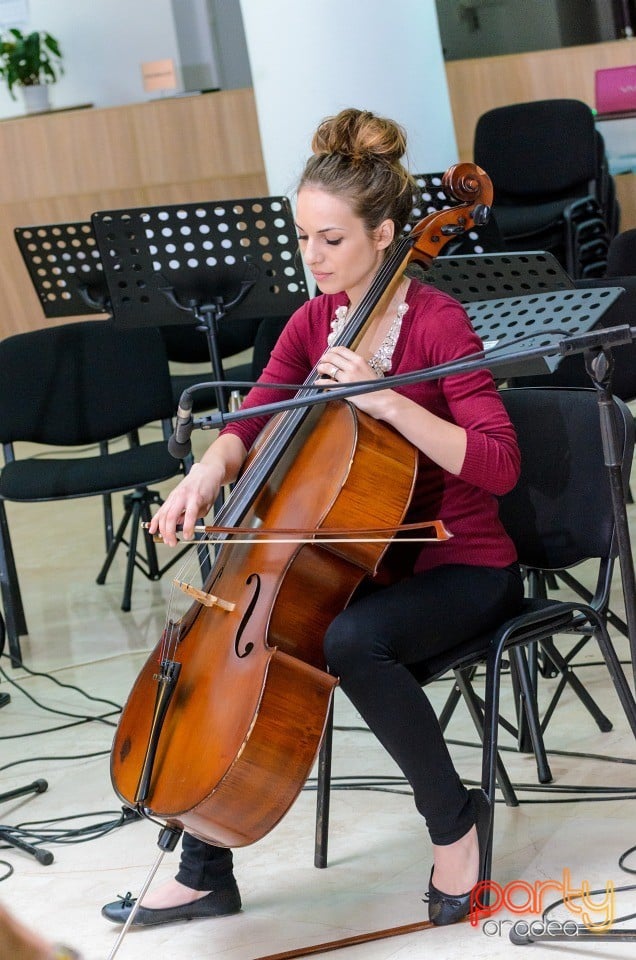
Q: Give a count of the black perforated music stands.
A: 5